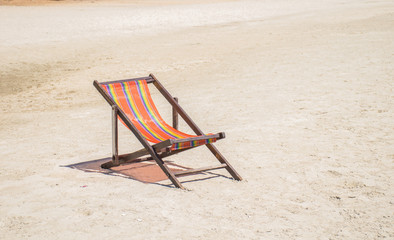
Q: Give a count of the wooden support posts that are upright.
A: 2